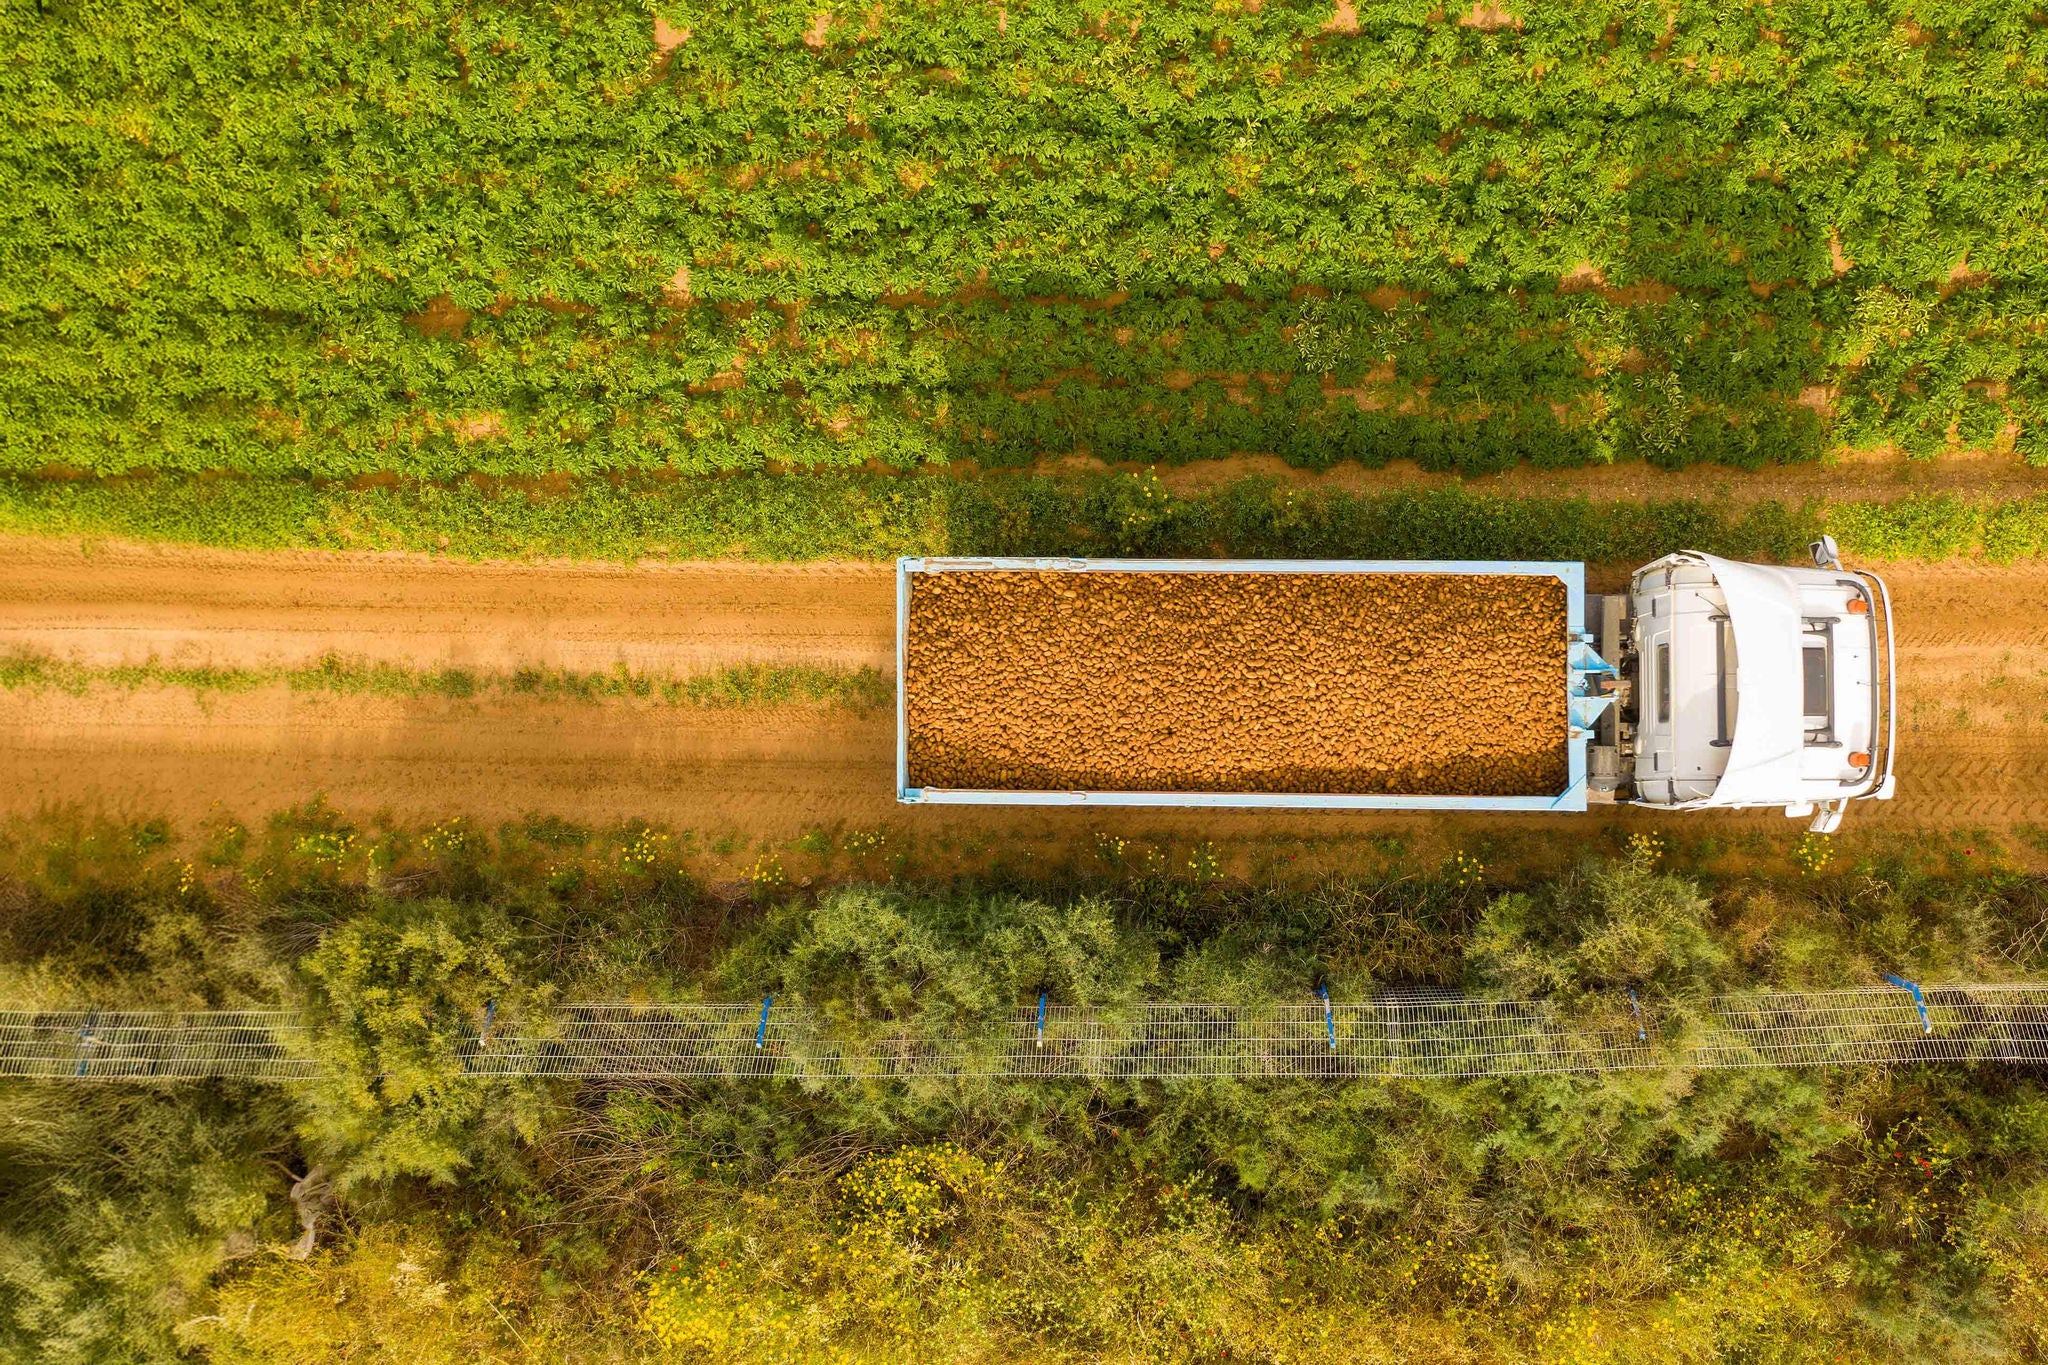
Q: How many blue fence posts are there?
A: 7